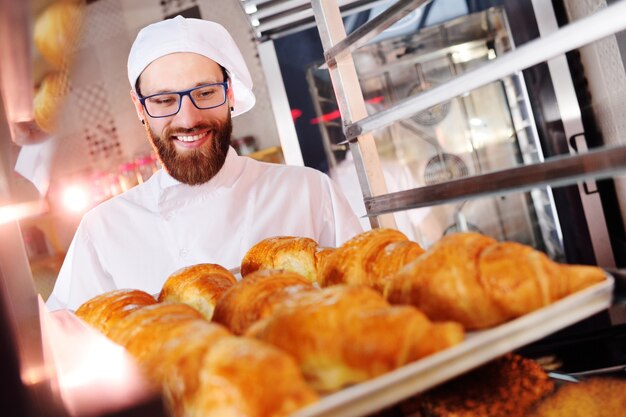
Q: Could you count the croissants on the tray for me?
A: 9